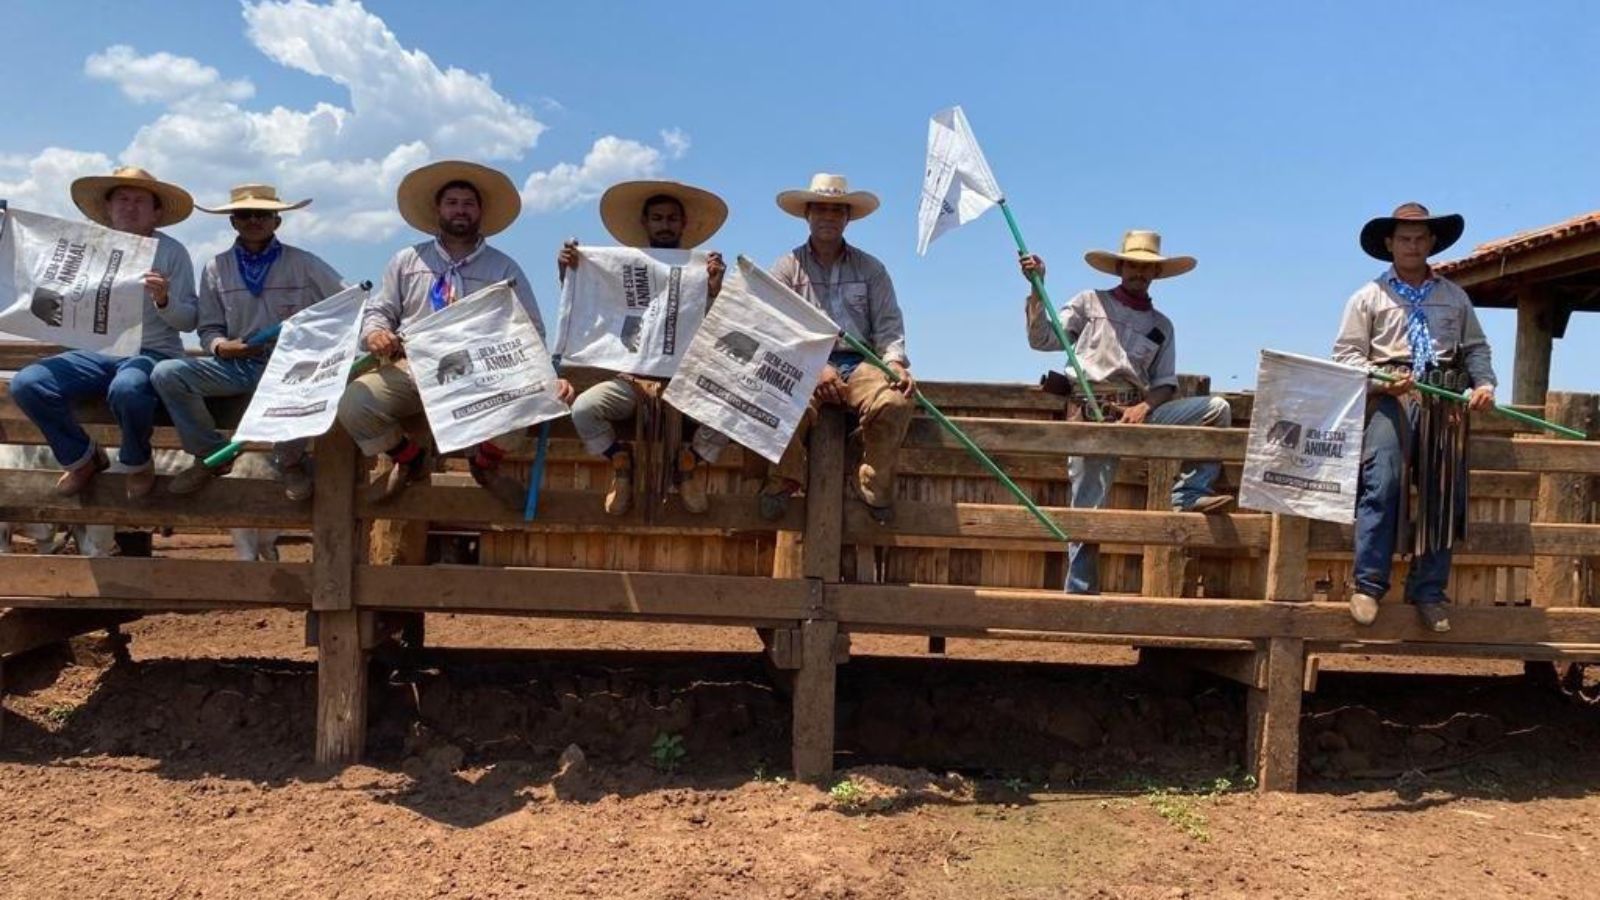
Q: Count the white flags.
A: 7